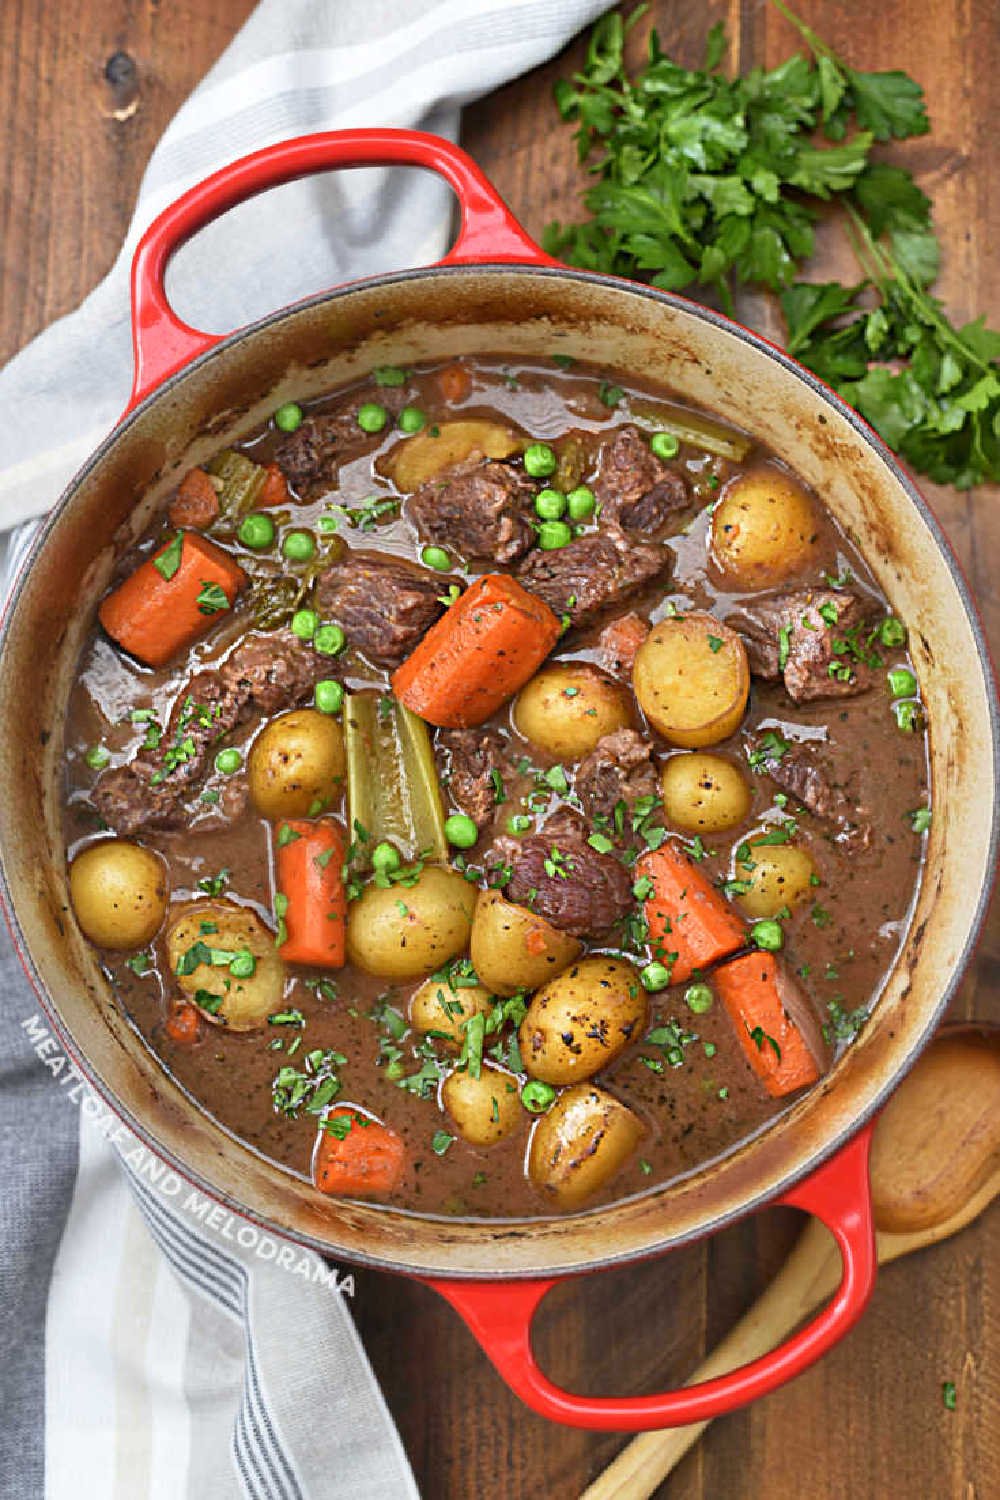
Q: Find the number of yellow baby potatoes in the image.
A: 15